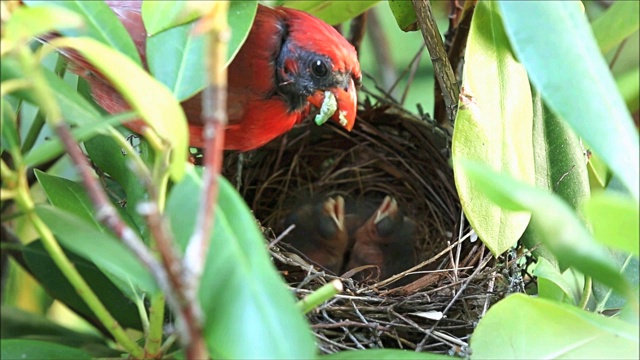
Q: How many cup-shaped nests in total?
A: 1